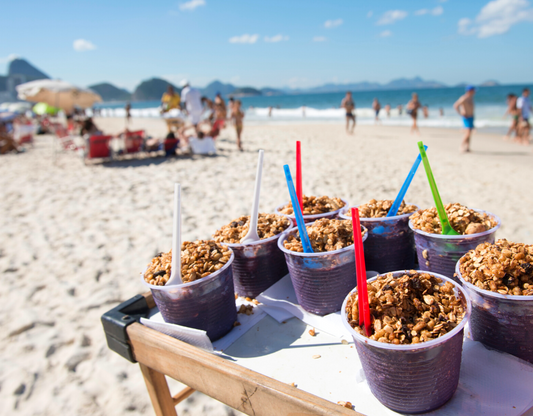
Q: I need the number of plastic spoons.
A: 7